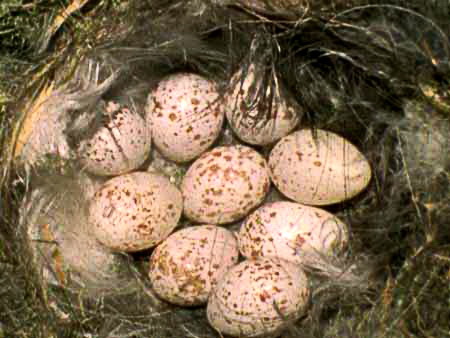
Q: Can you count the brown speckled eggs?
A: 9